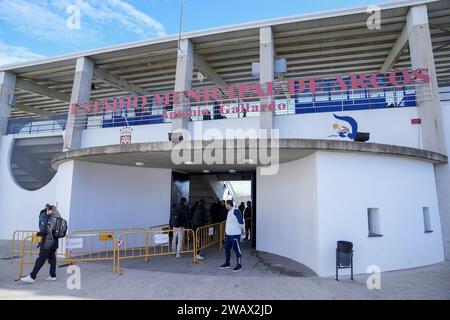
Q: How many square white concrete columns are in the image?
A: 5